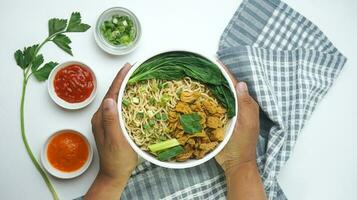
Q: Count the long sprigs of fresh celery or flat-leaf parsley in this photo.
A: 1